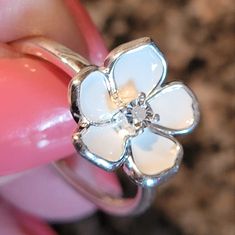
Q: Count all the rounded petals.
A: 5